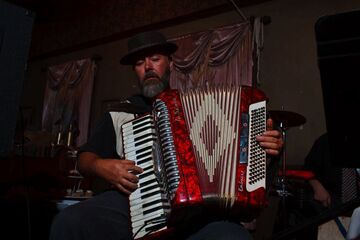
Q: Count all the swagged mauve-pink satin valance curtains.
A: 2